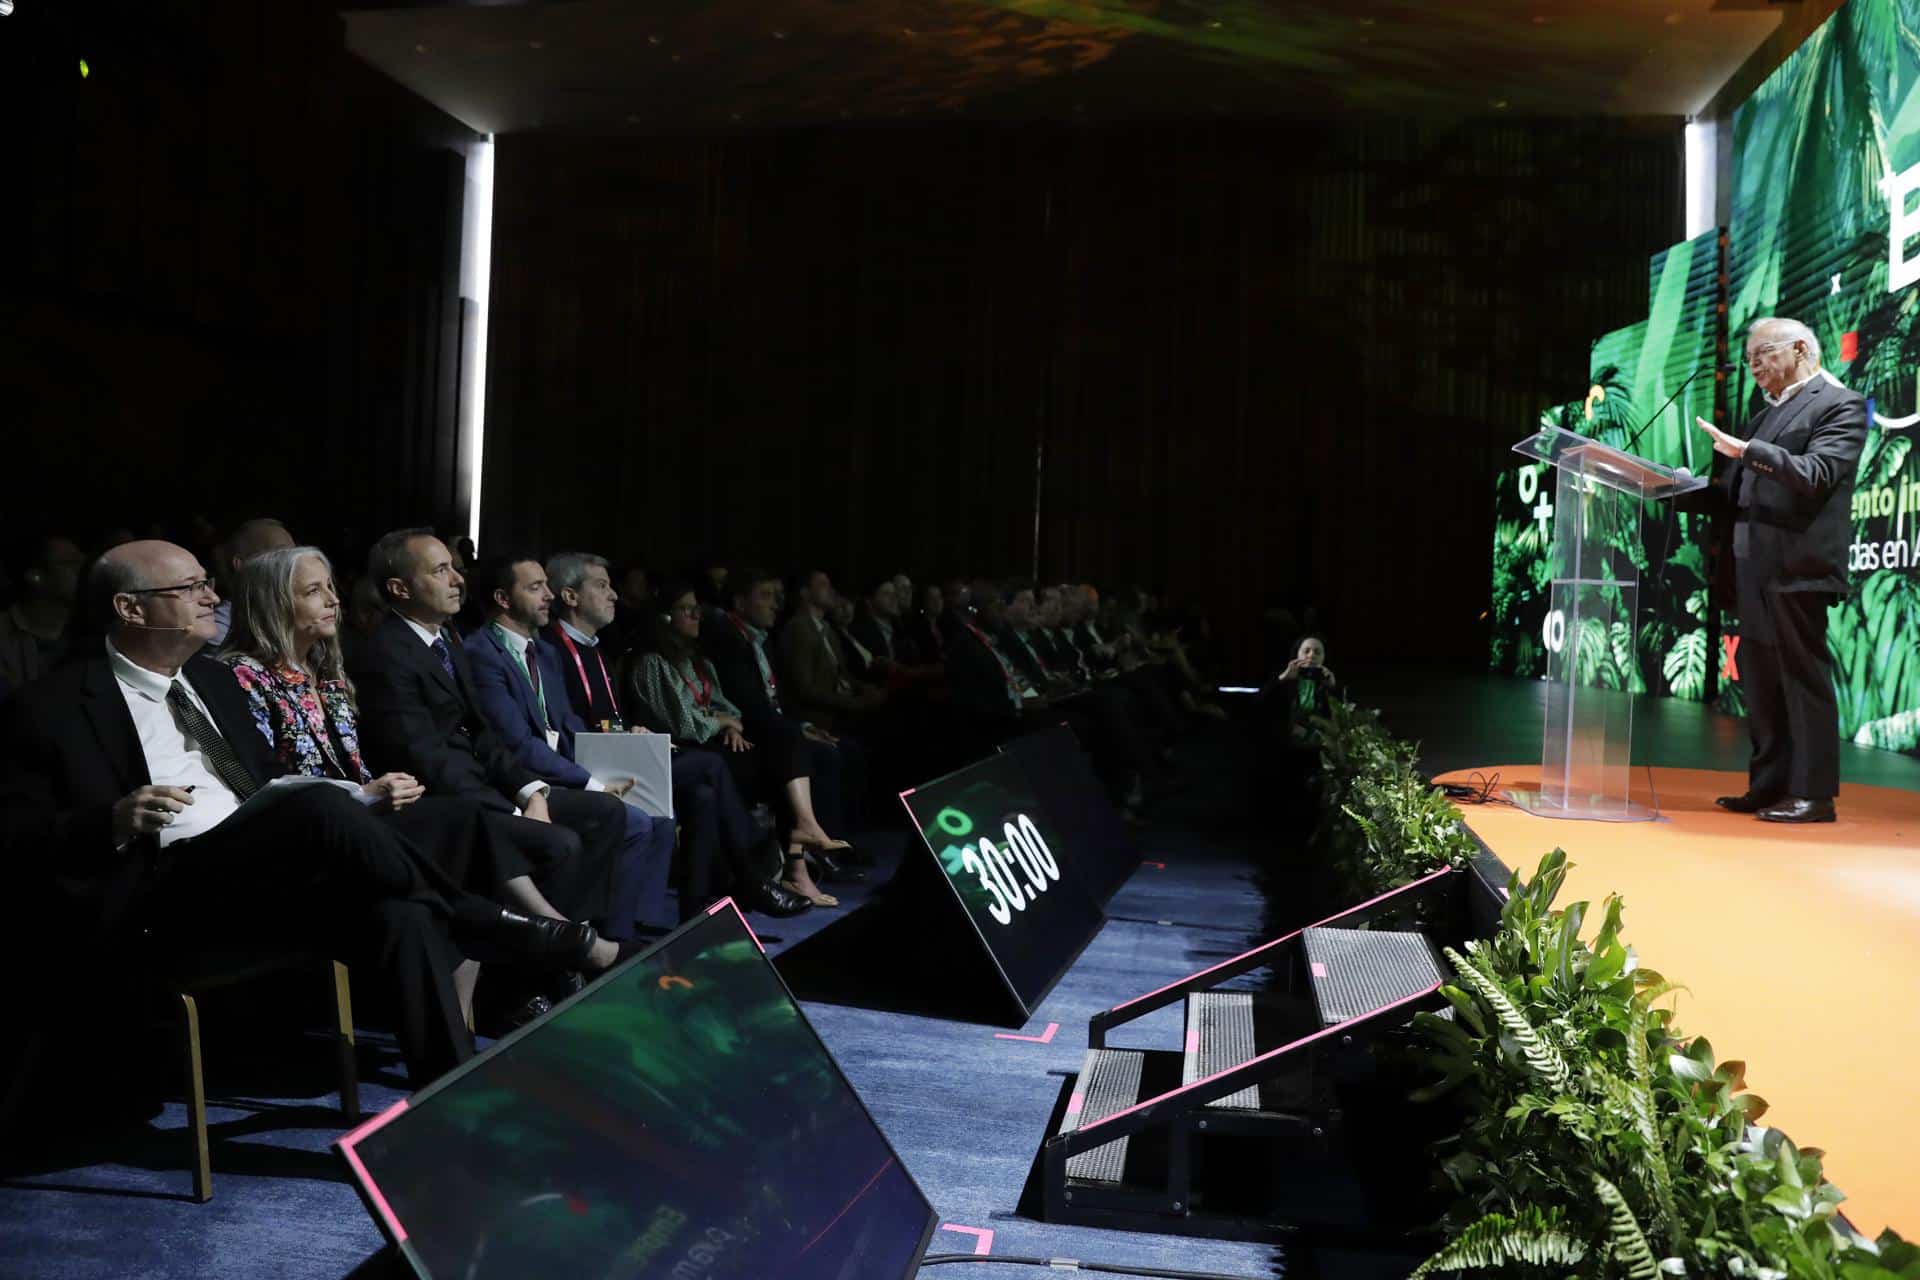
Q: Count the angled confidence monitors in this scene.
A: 3